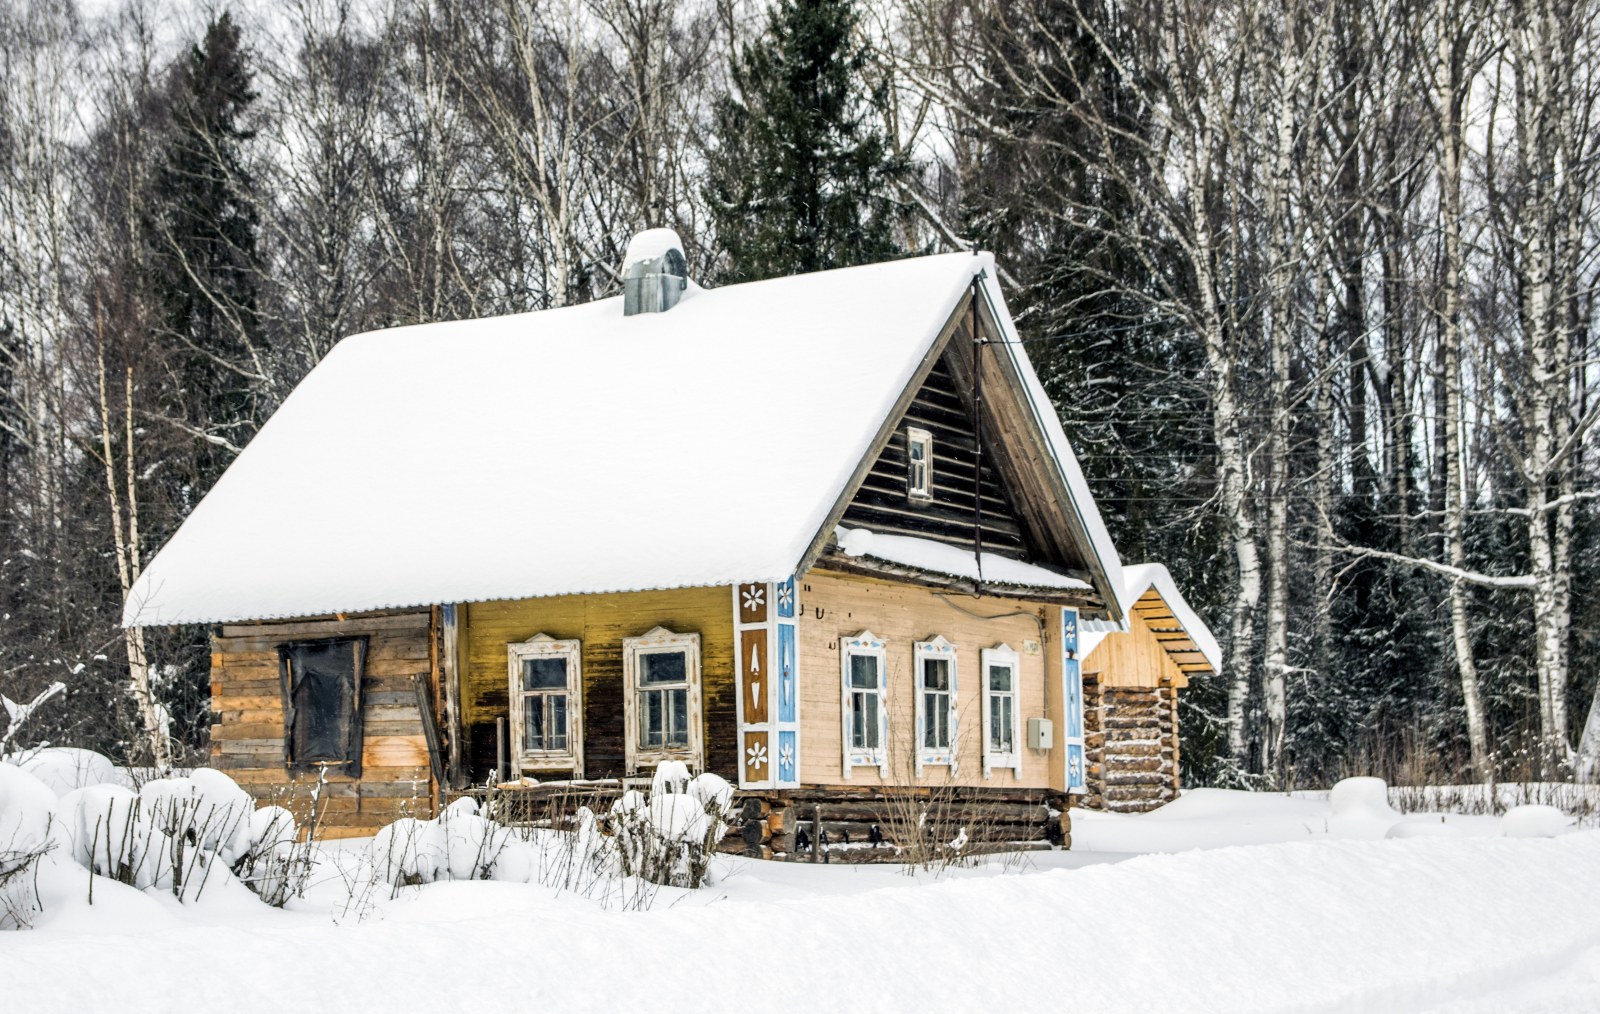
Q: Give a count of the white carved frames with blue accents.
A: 2